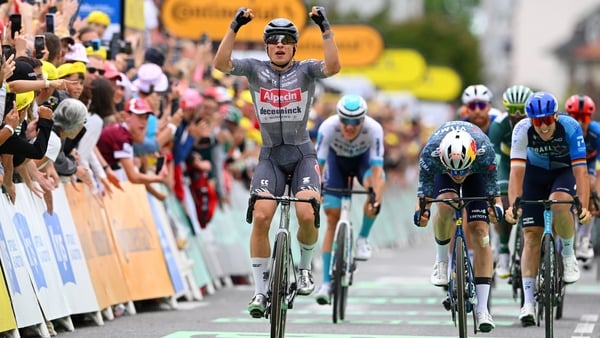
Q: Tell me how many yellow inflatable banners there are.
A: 2